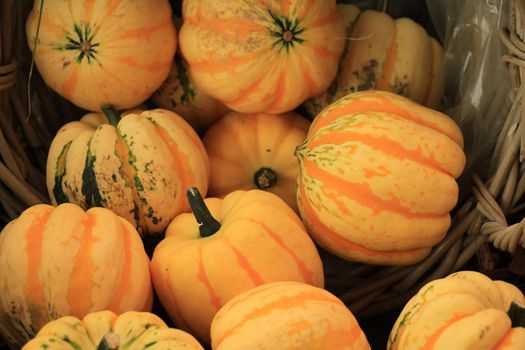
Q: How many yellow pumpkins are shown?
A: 12